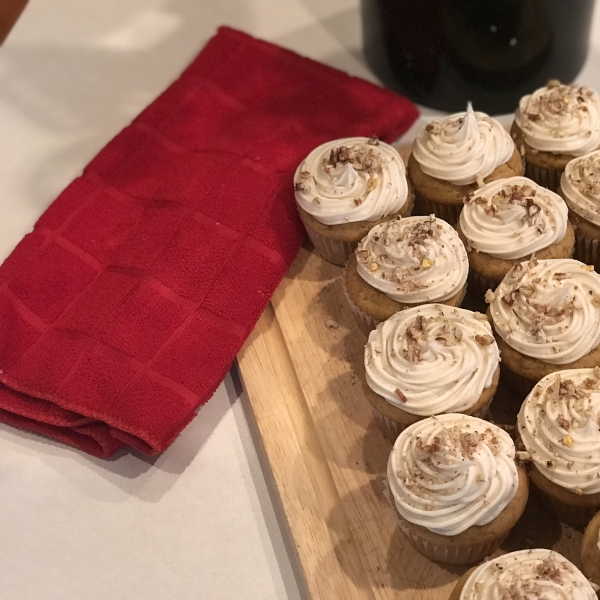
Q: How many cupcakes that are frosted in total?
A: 12